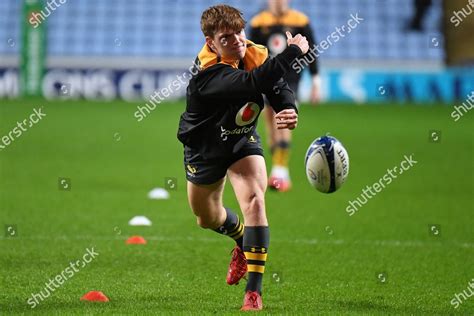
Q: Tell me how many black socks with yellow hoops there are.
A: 2